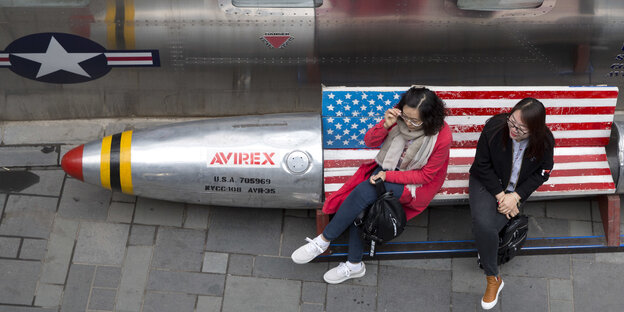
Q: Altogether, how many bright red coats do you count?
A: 1